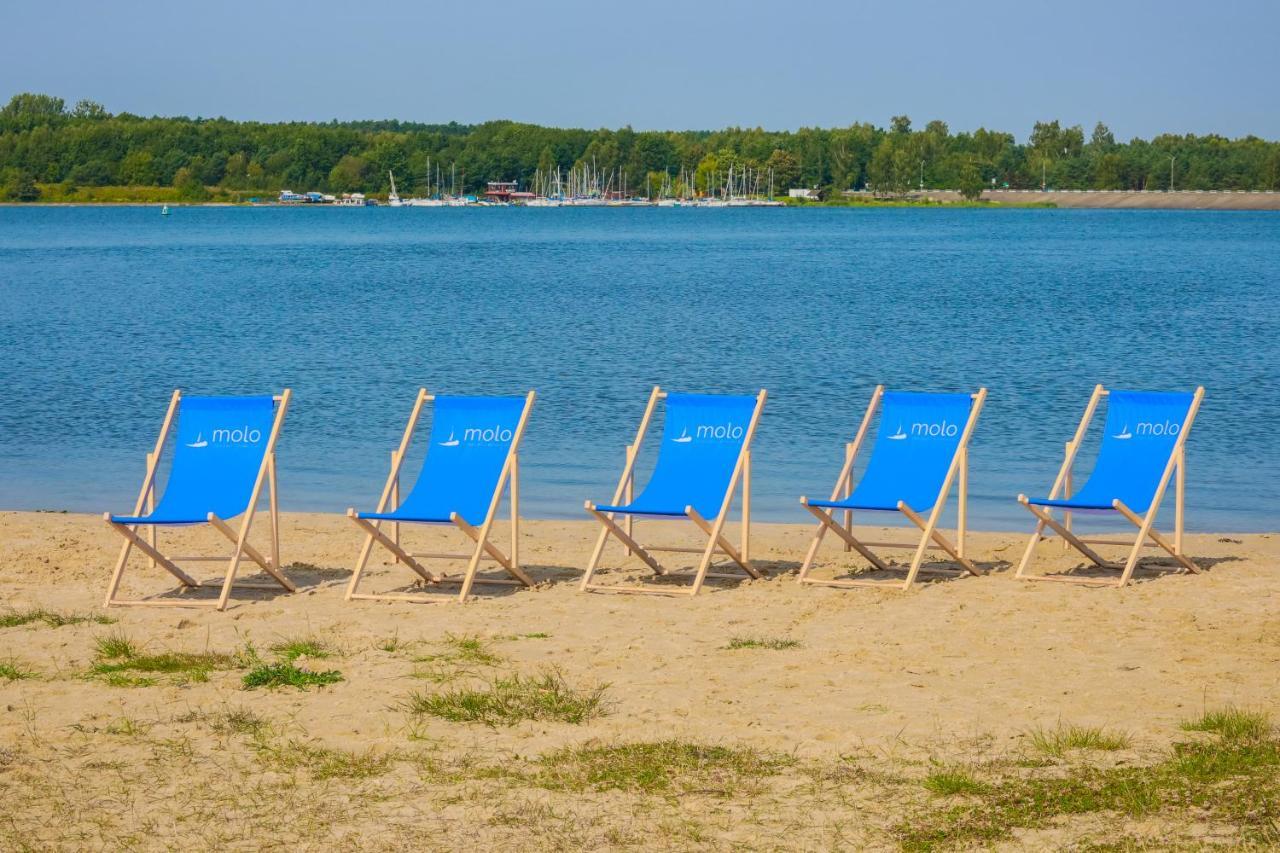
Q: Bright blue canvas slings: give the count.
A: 5